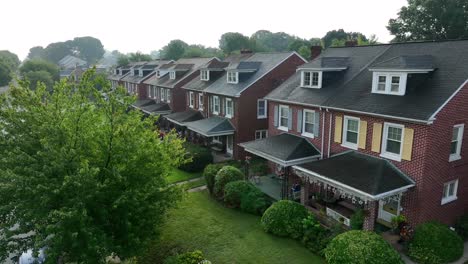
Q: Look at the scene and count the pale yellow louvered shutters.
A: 4